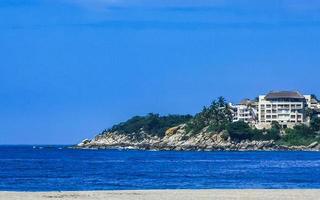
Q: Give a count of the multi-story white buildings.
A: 2